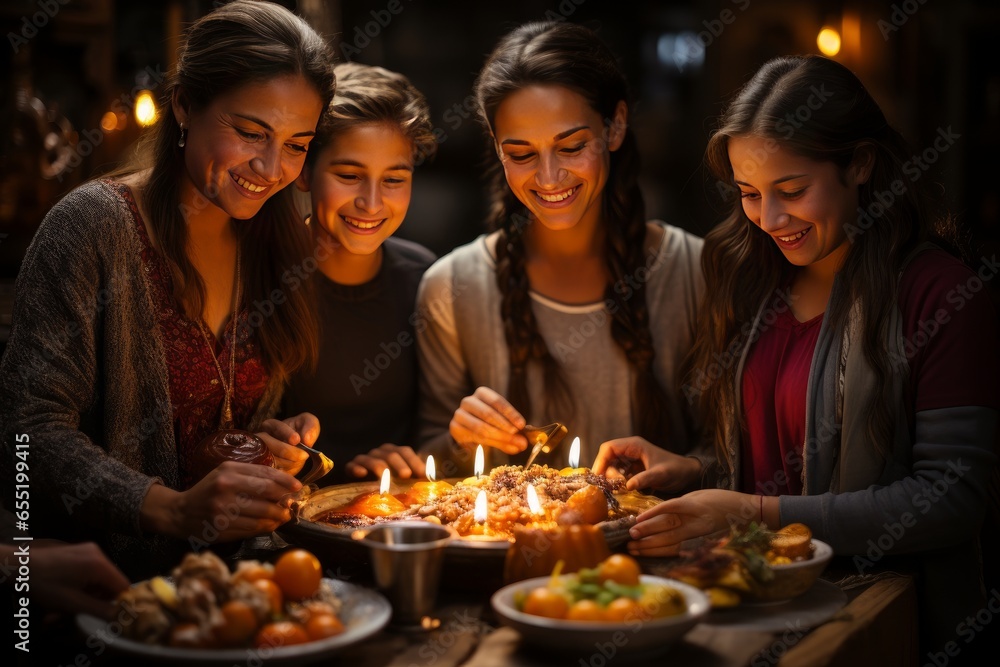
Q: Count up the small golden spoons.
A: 2